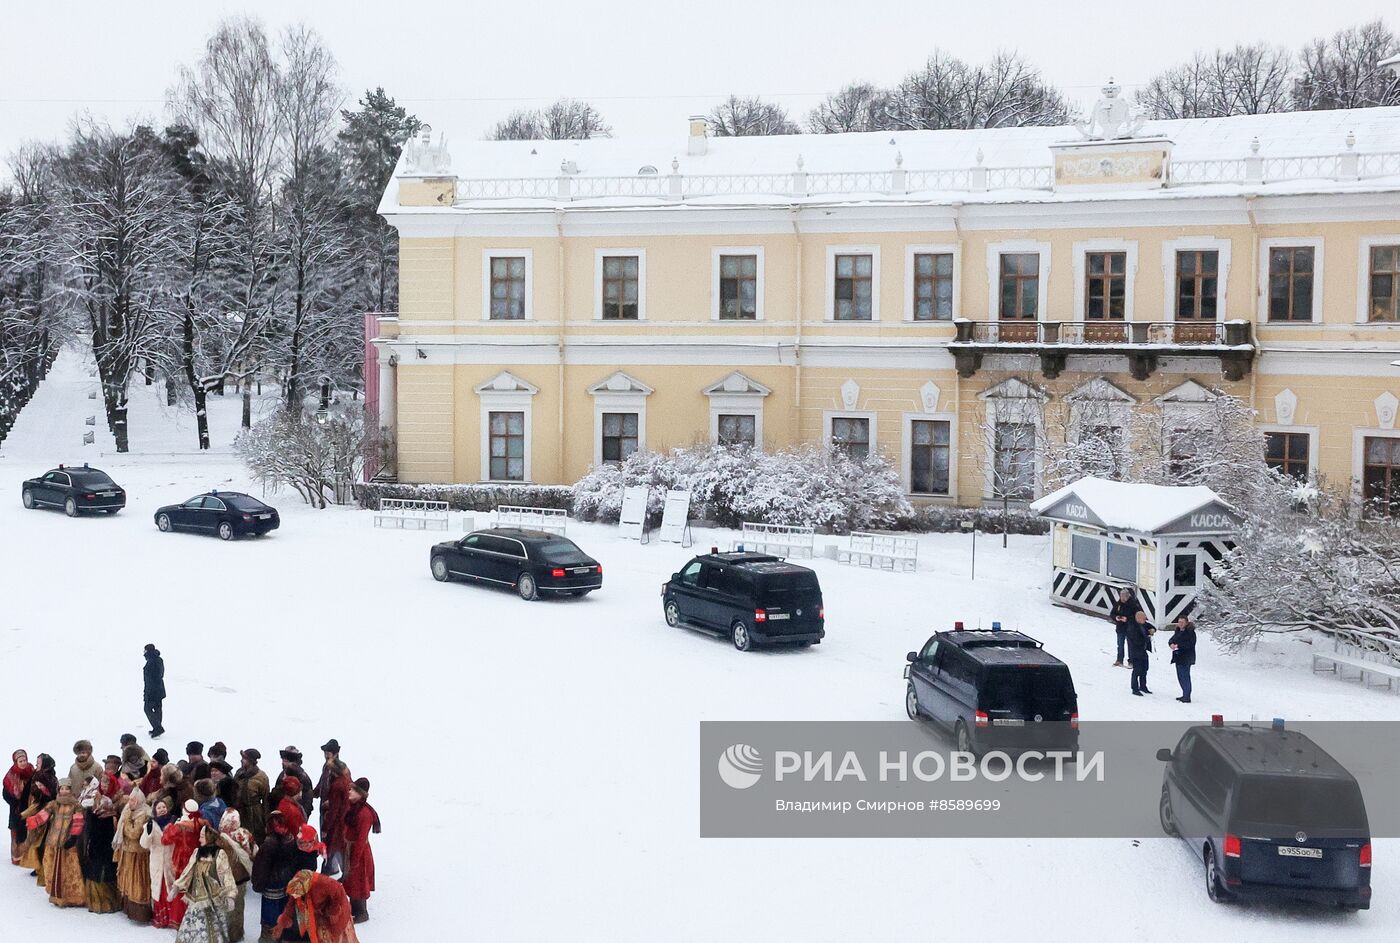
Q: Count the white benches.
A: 5